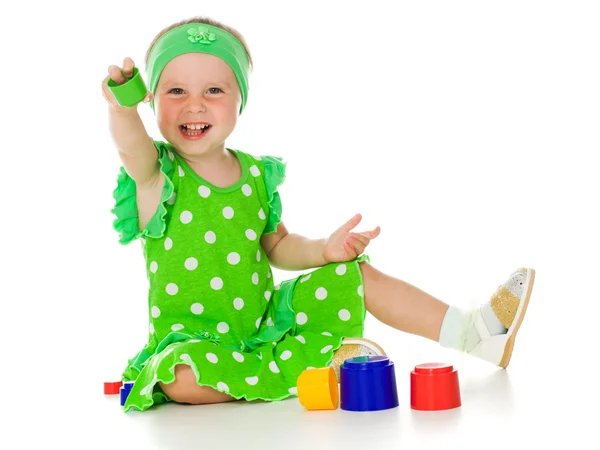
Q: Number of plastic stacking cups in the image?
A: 6